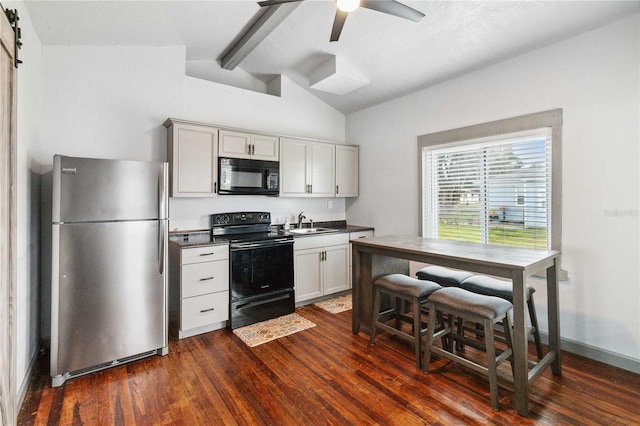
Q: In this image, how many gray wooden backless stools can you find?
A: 4